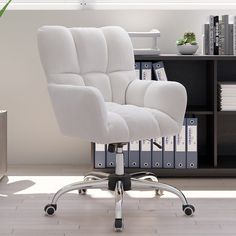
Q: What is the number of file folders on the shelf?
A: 12